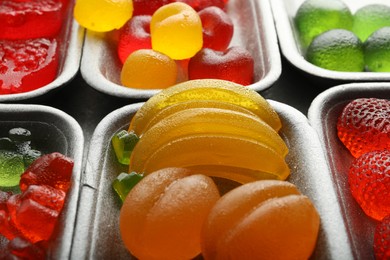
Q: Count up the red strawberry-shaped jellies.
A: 3